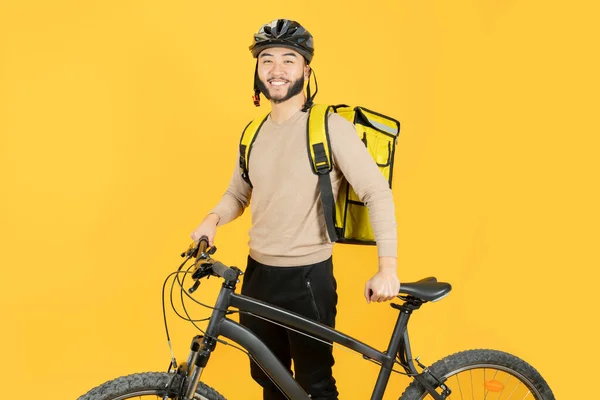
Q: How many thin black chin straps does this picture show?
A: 2